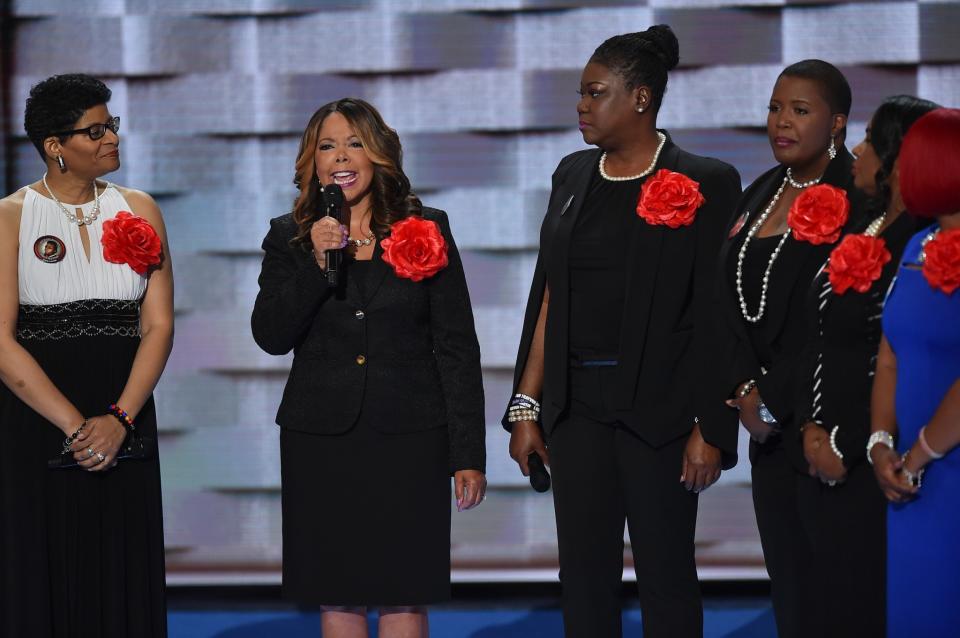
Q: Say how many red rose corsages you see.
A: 6